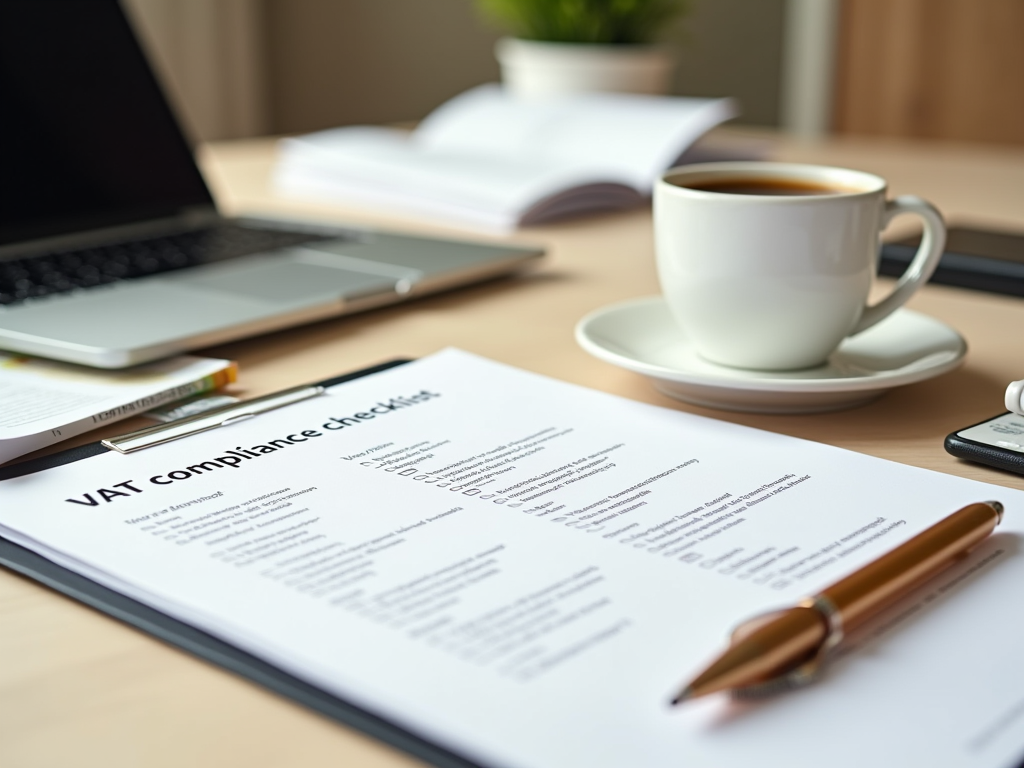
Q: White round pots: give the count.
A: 1